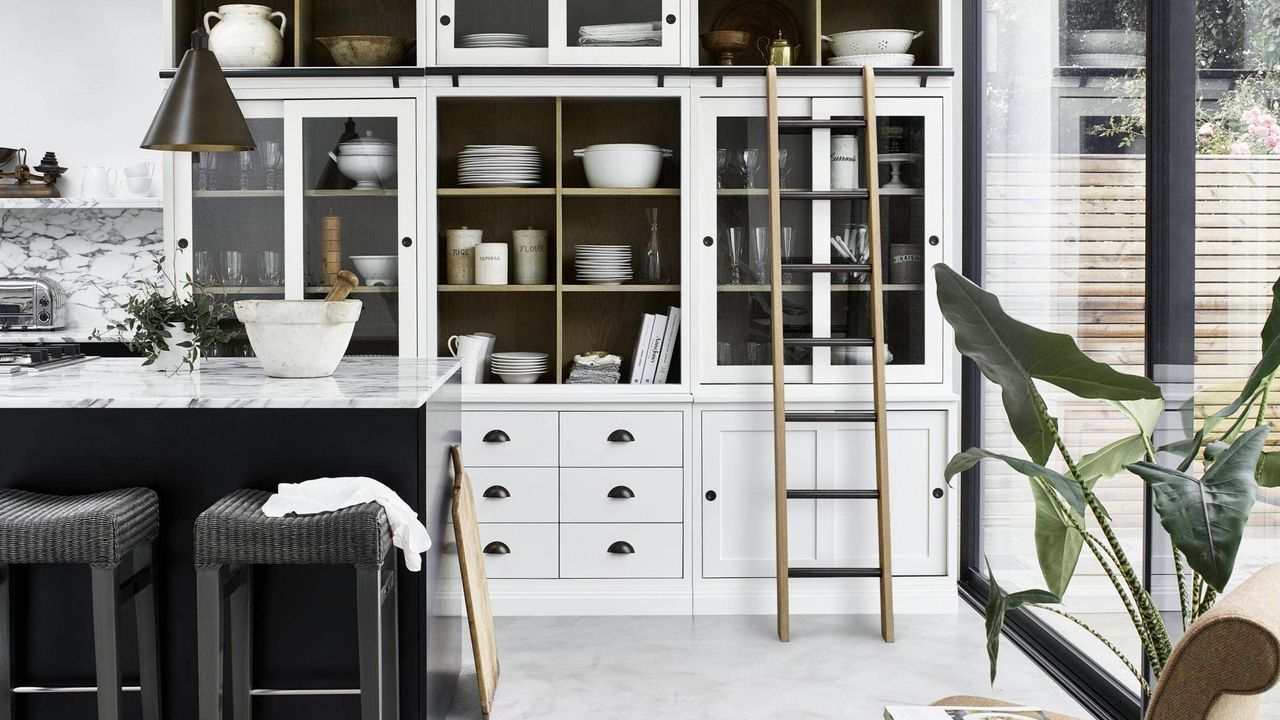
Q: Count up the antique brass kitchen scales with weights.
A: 1